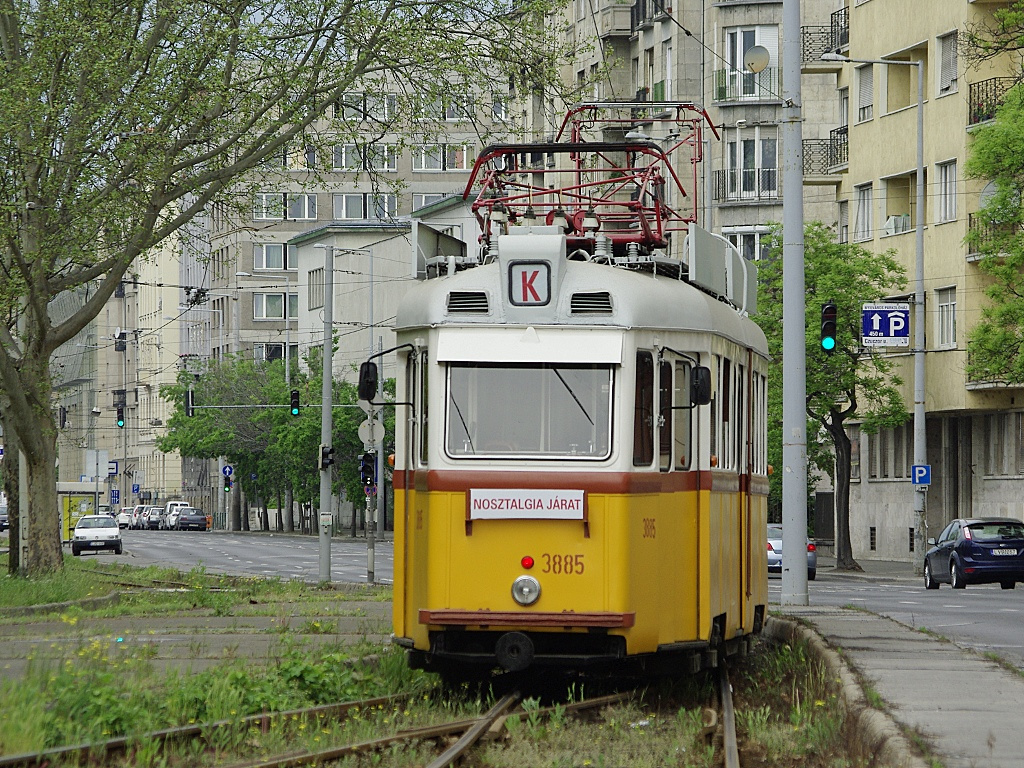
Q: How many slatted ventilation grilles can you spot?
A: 2